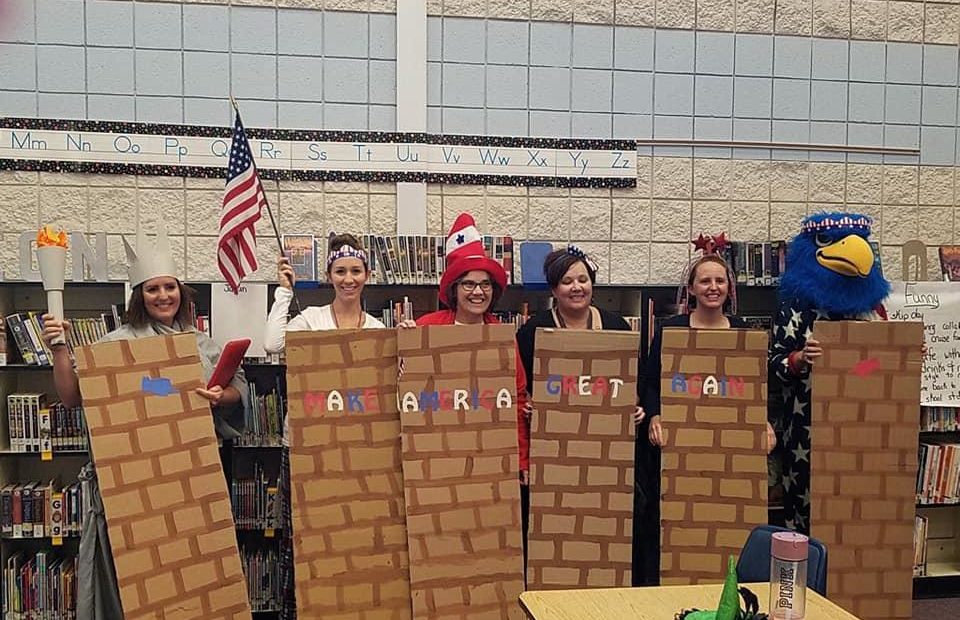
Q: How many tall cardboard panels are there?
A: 6